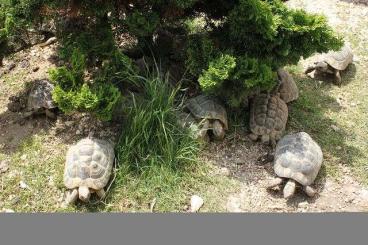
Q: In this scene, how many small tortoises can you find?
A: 7